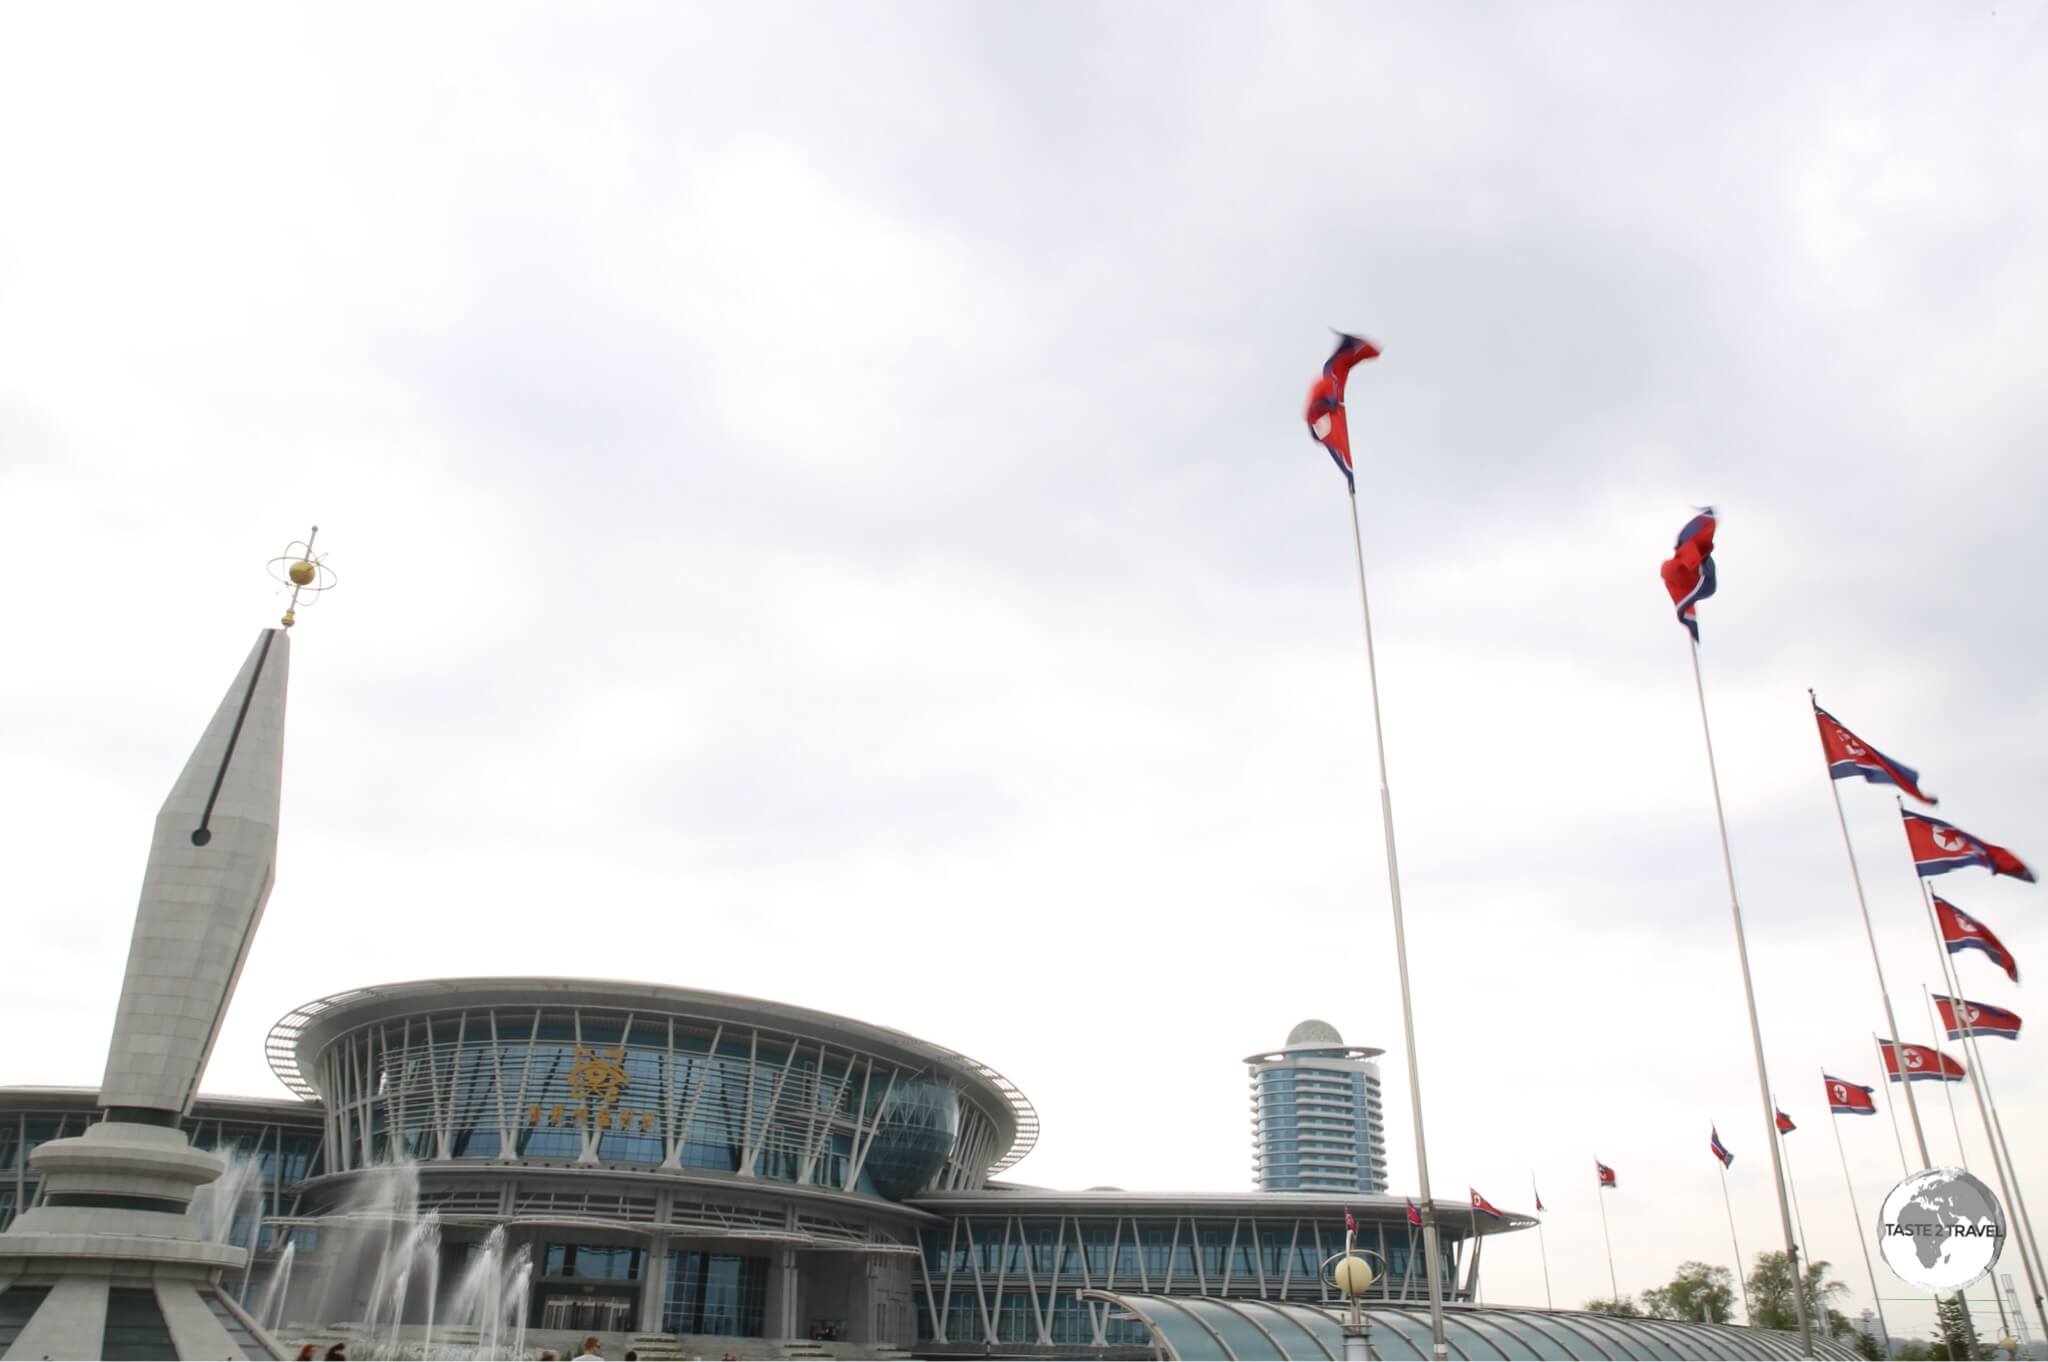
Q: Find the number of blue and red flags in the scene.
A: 15